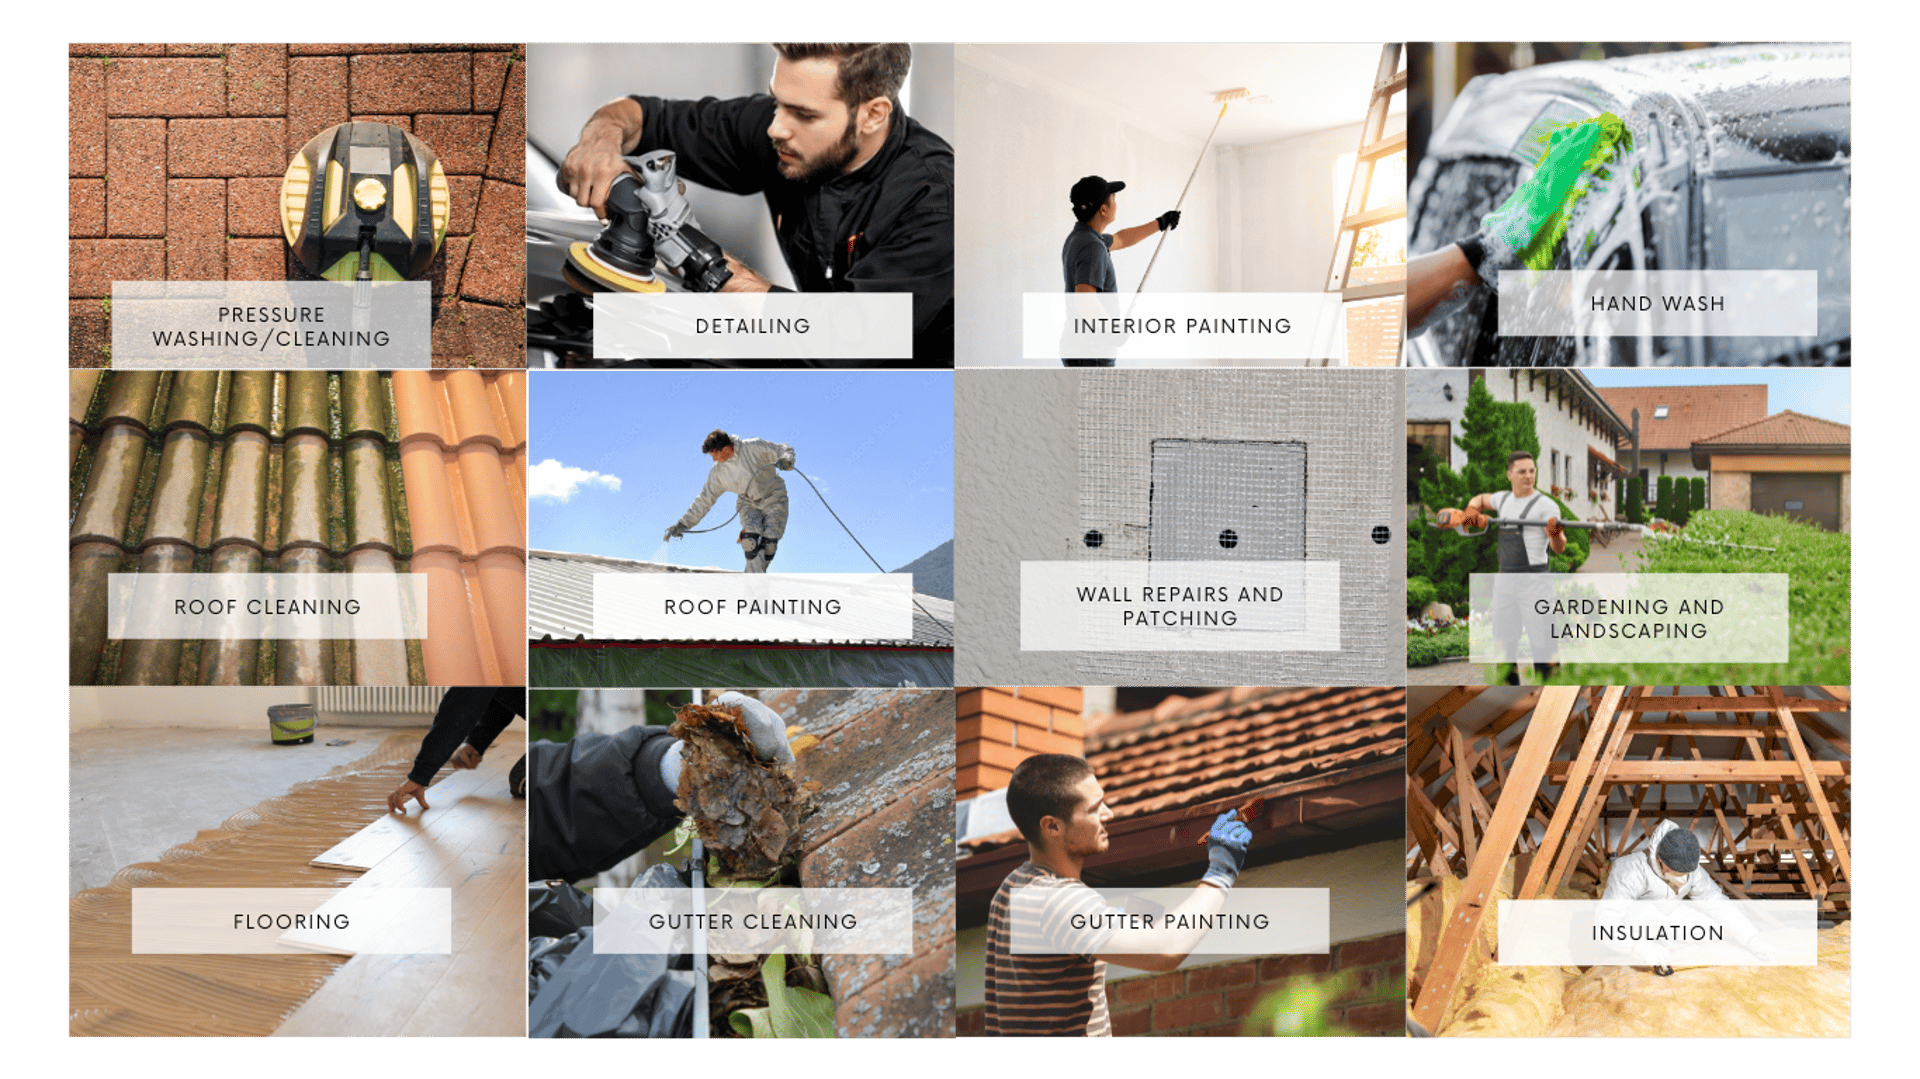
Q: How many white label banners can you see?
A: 12